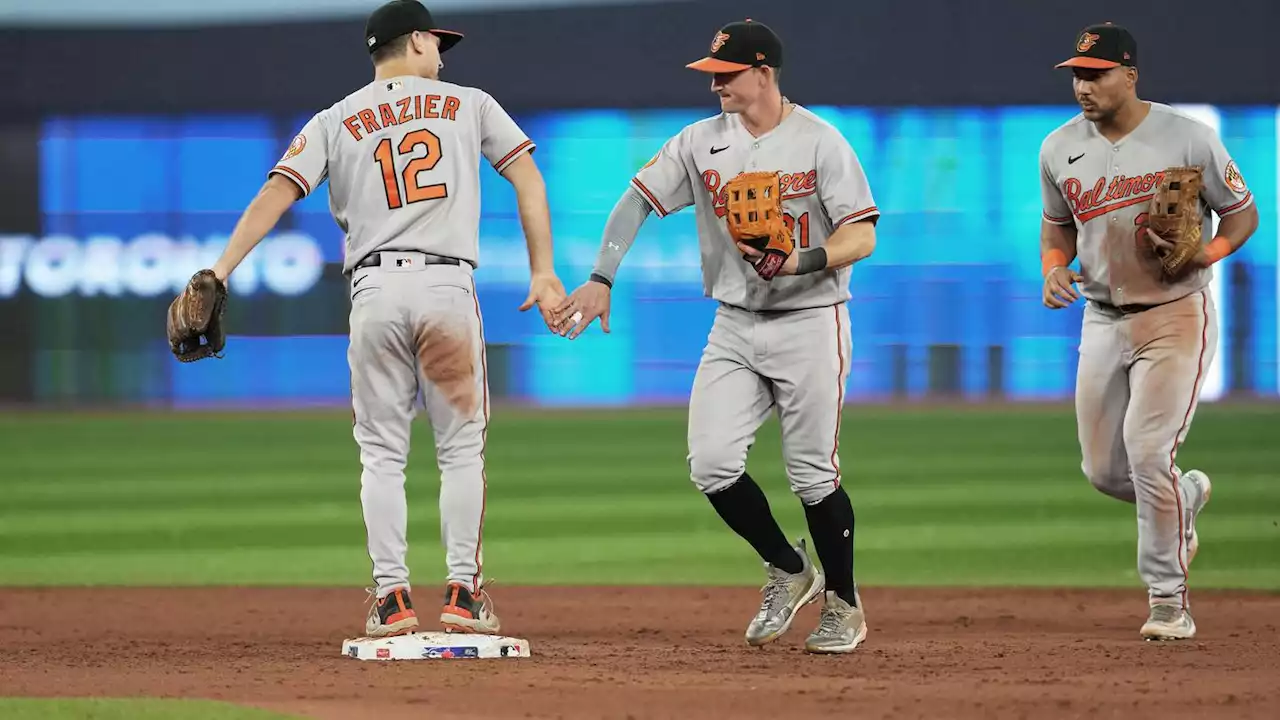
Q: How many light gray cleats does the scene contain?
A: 4